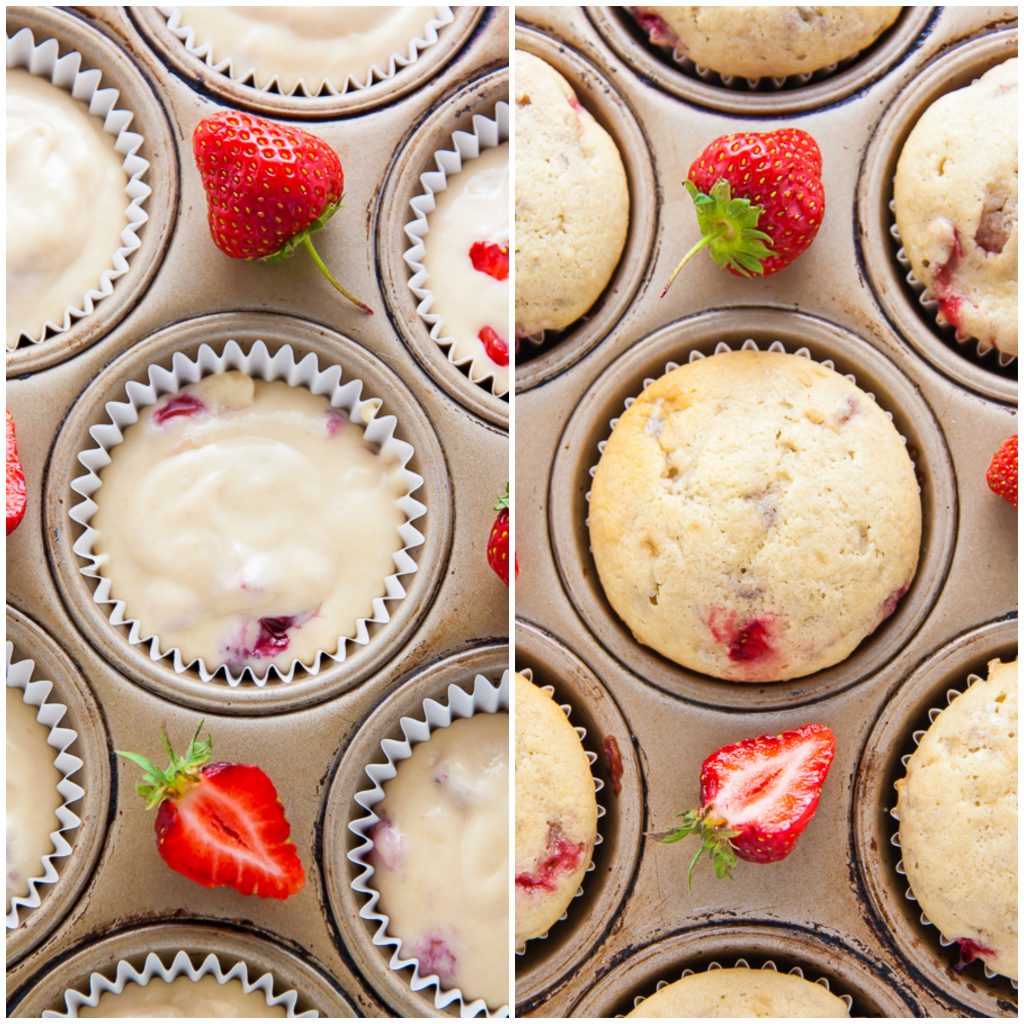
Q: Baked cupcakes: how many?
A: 7